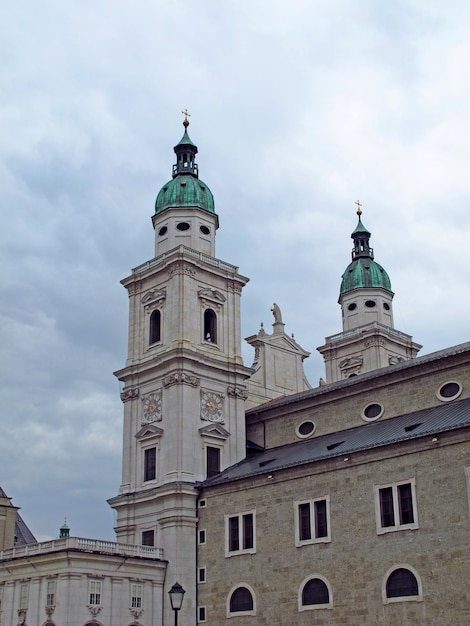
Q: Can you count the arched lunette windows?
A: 3